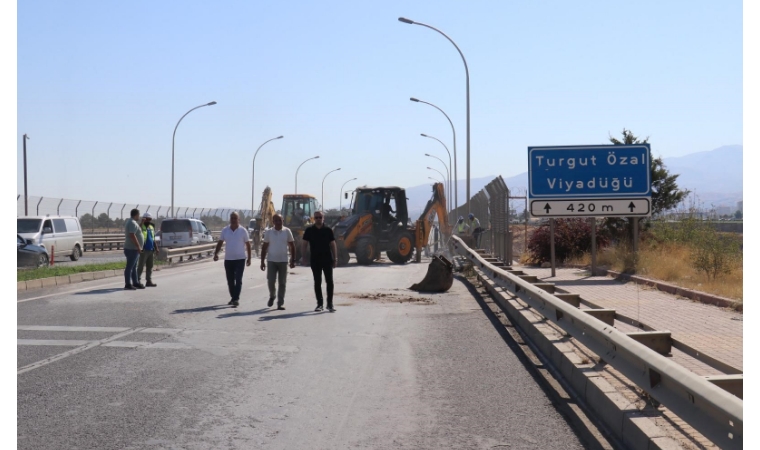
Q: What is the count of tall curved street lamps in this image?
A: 11